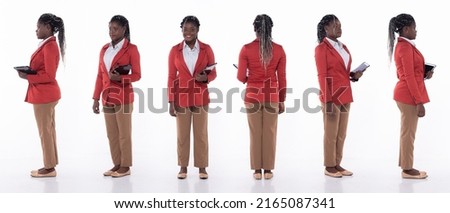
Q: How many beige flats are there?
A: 12